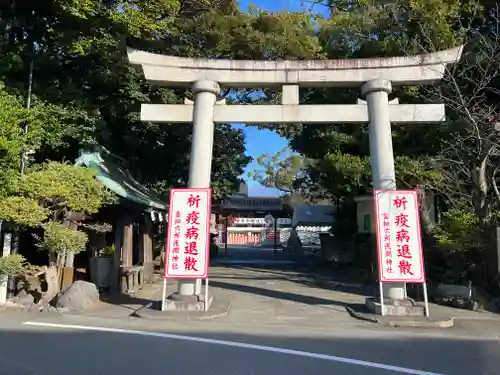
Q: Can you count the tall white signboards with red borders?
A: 2